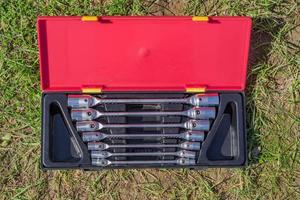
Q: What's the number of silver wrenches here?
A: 7